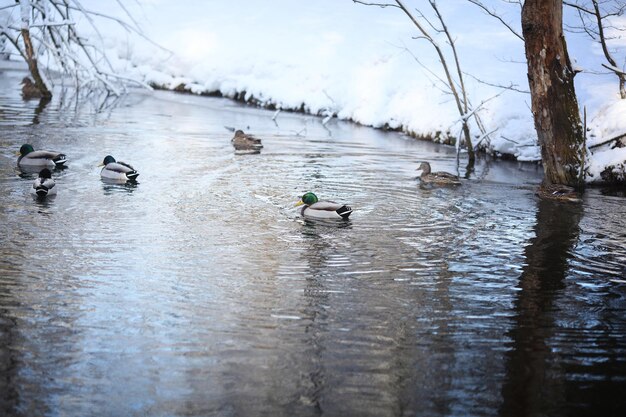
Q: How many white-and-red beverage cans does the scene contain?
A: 0